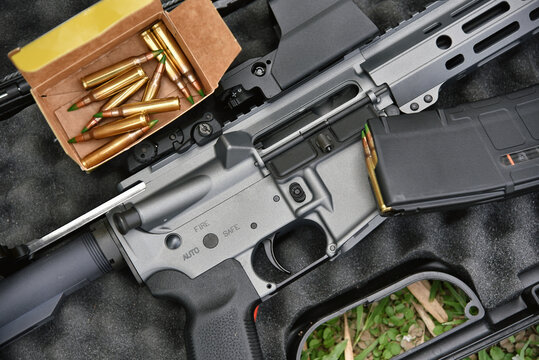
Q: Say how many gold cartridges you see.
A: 11